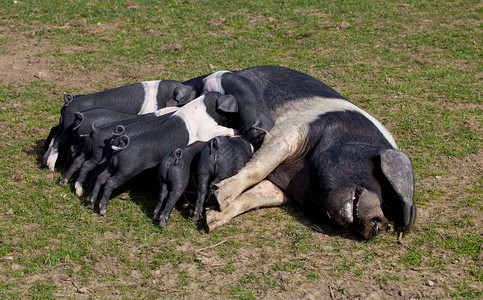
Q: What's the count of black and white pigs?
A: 9